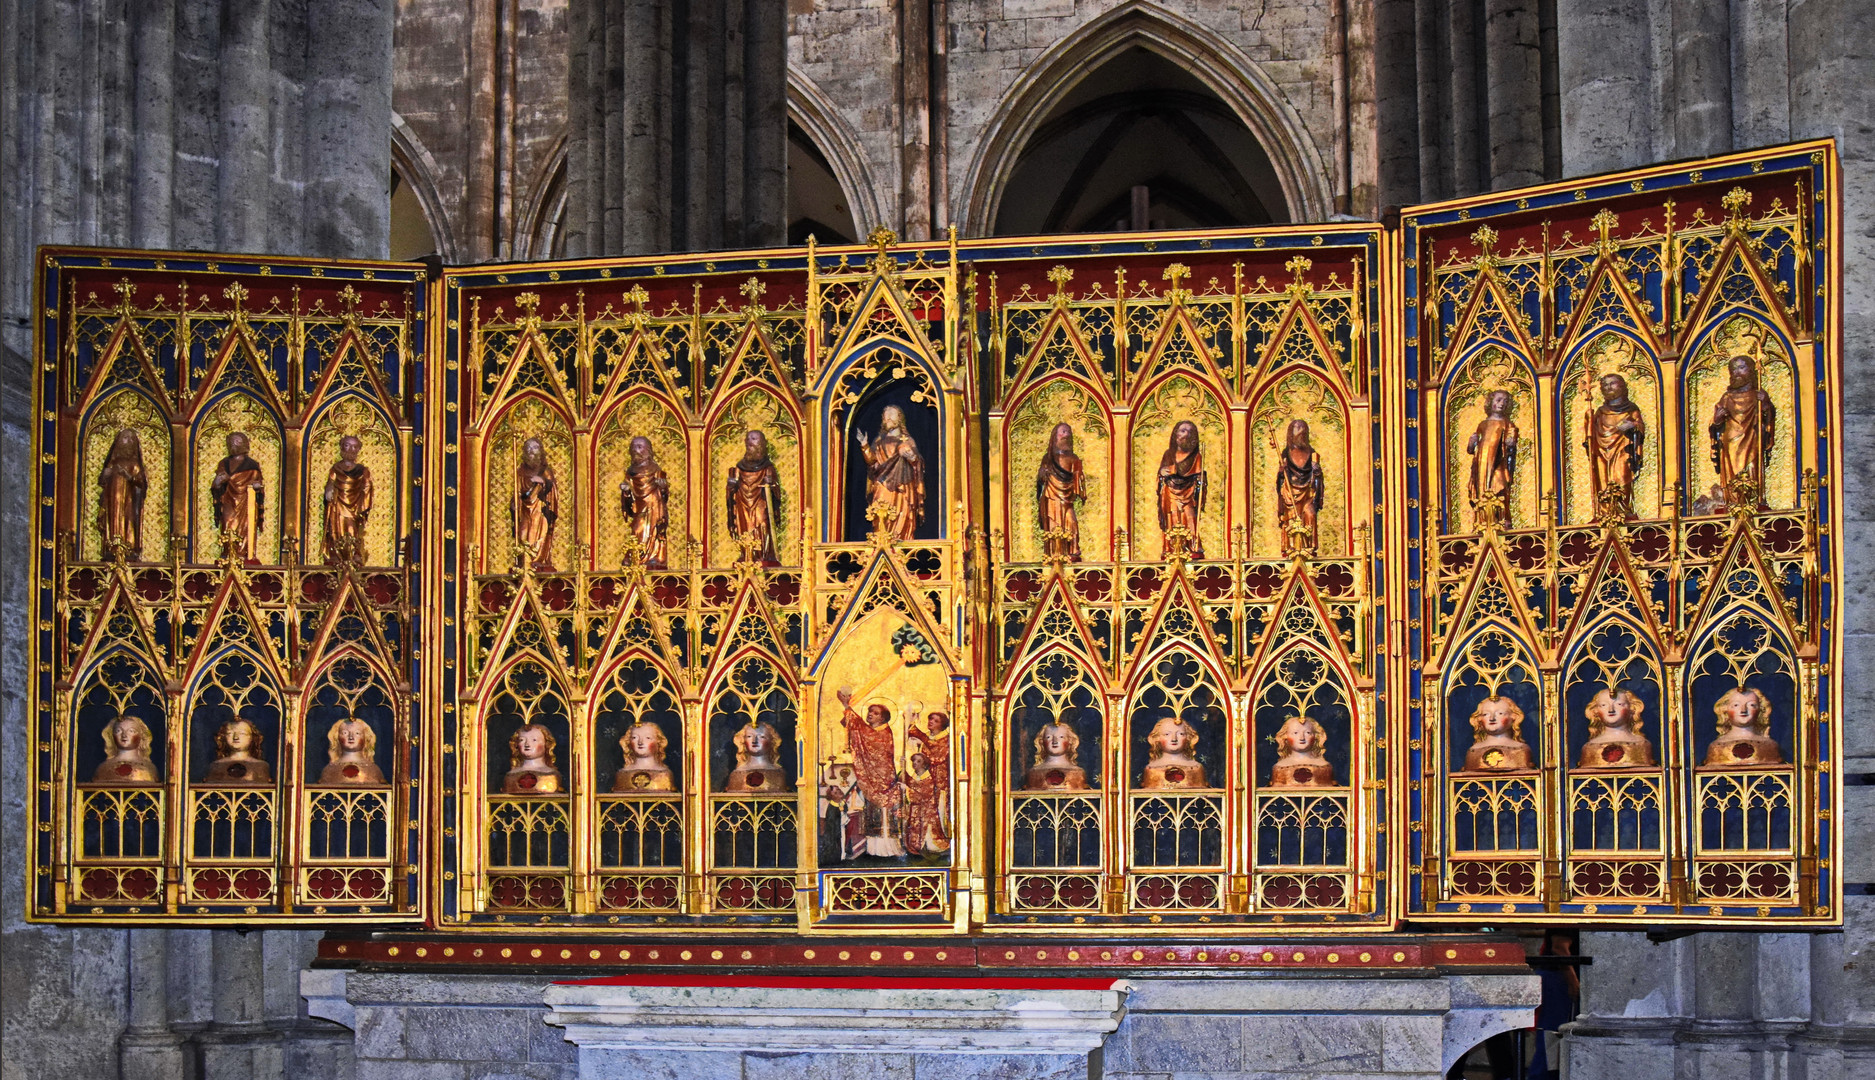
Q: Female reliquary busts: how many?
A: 12